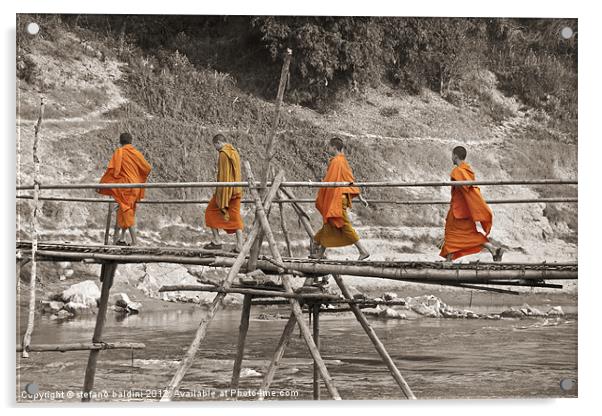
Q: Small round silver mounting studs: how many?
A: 4